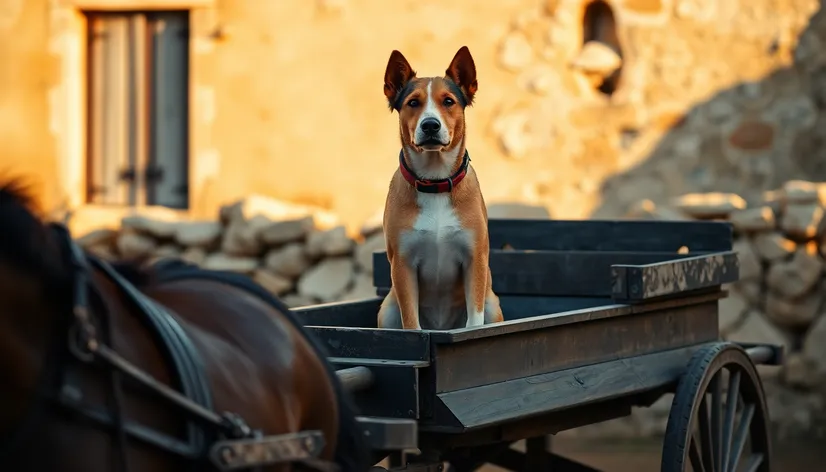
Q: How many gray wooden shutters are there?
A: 2